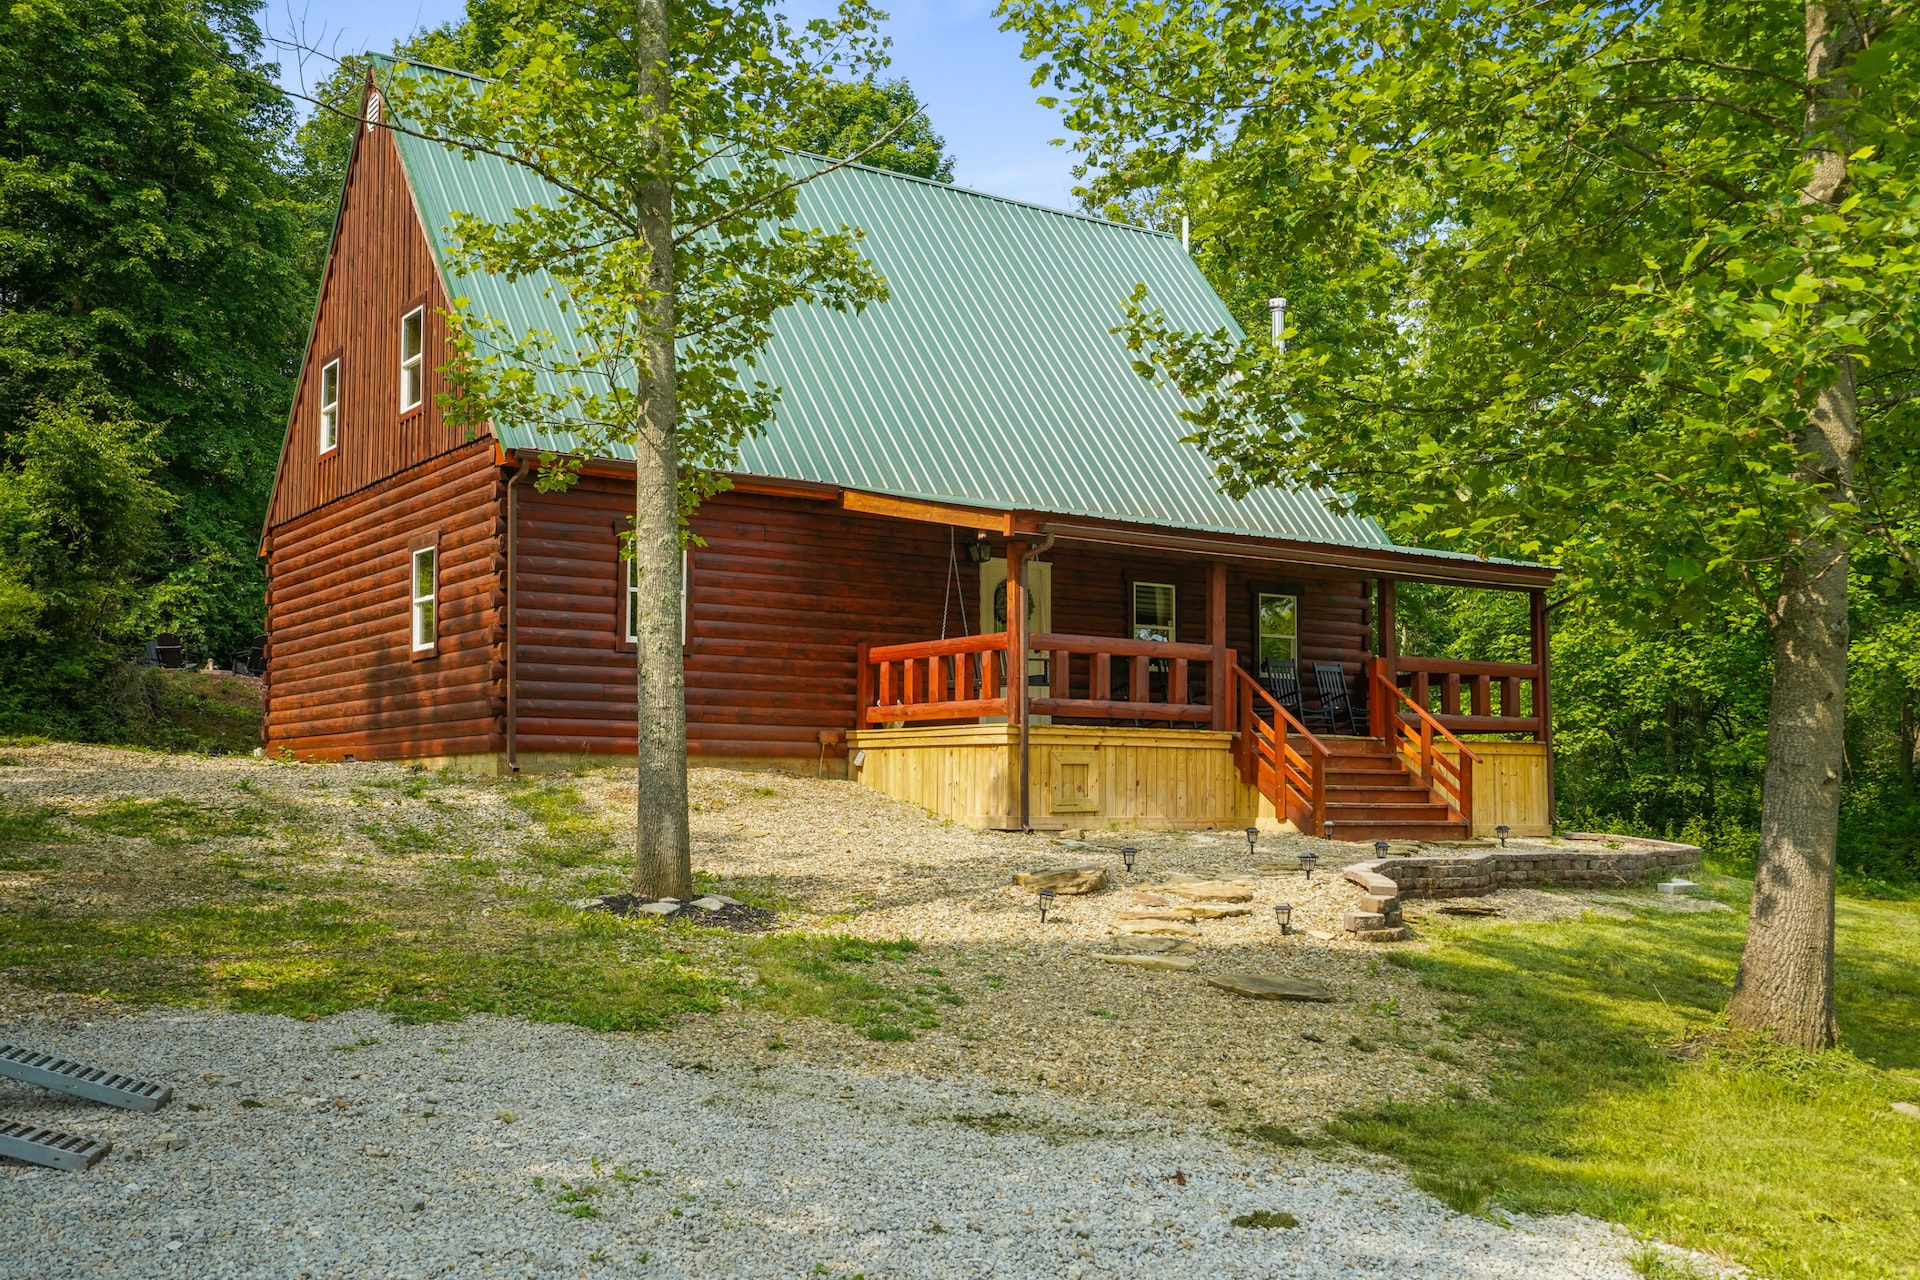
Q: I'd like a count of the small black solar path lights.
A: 8